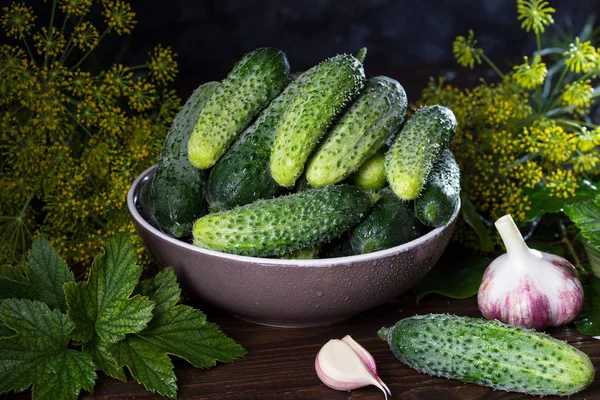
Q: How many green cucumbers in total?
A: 11